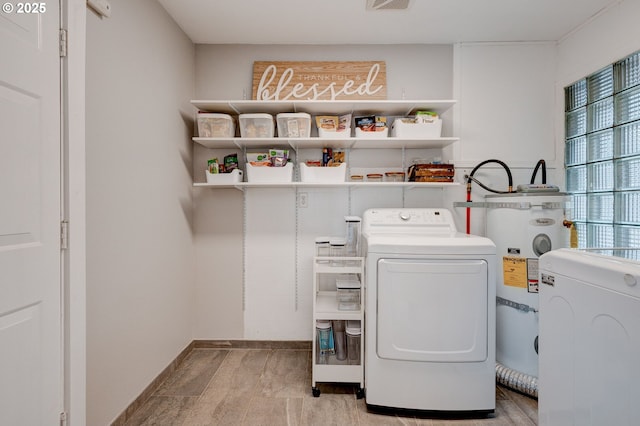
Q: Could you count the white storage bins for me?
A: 6